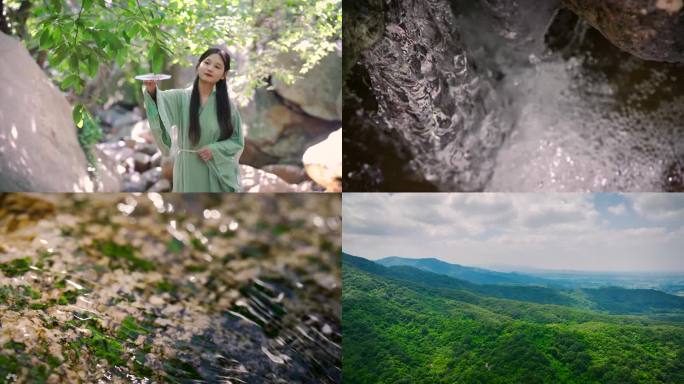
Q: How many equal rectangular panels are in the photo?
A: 4